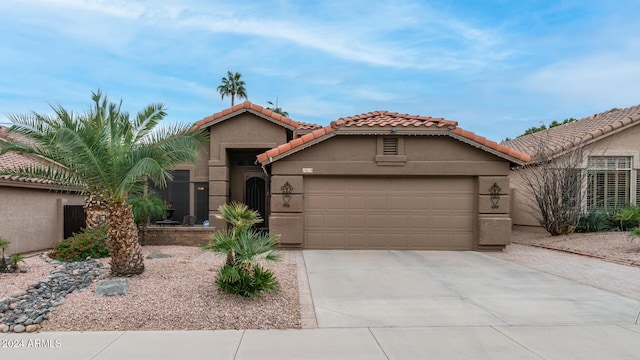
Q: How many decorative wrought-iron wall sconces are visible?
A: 2